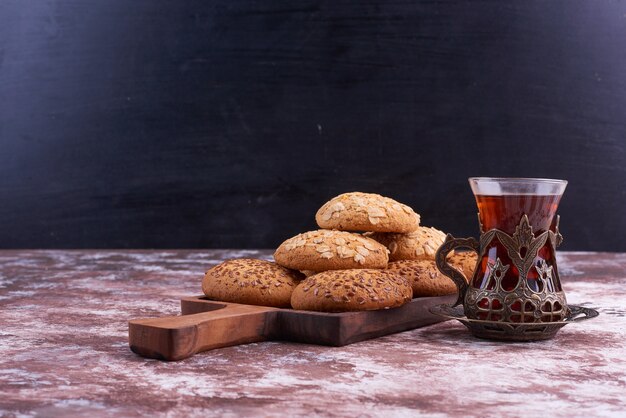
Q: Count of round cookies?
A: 7